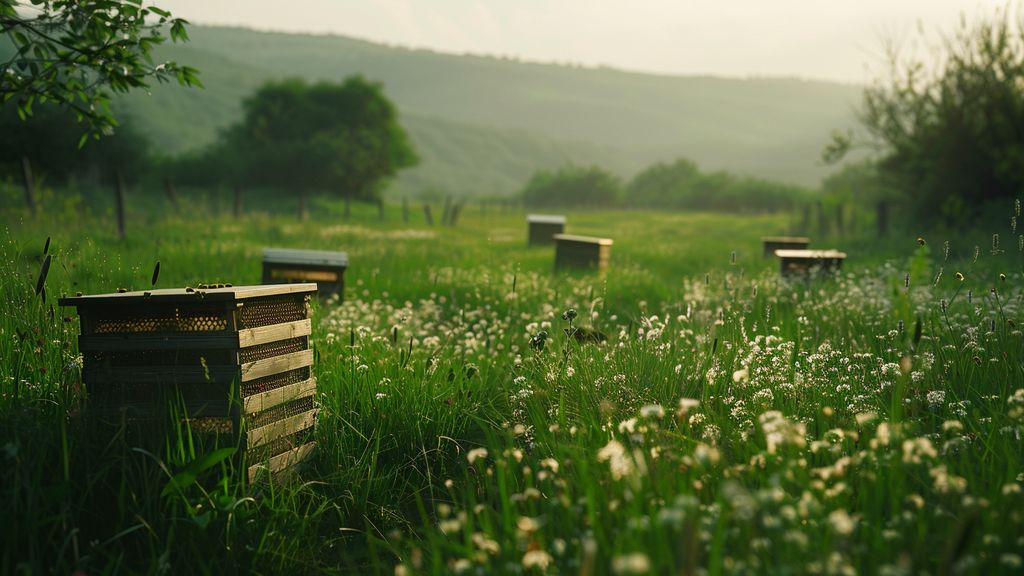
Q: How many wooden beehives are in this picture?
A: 6